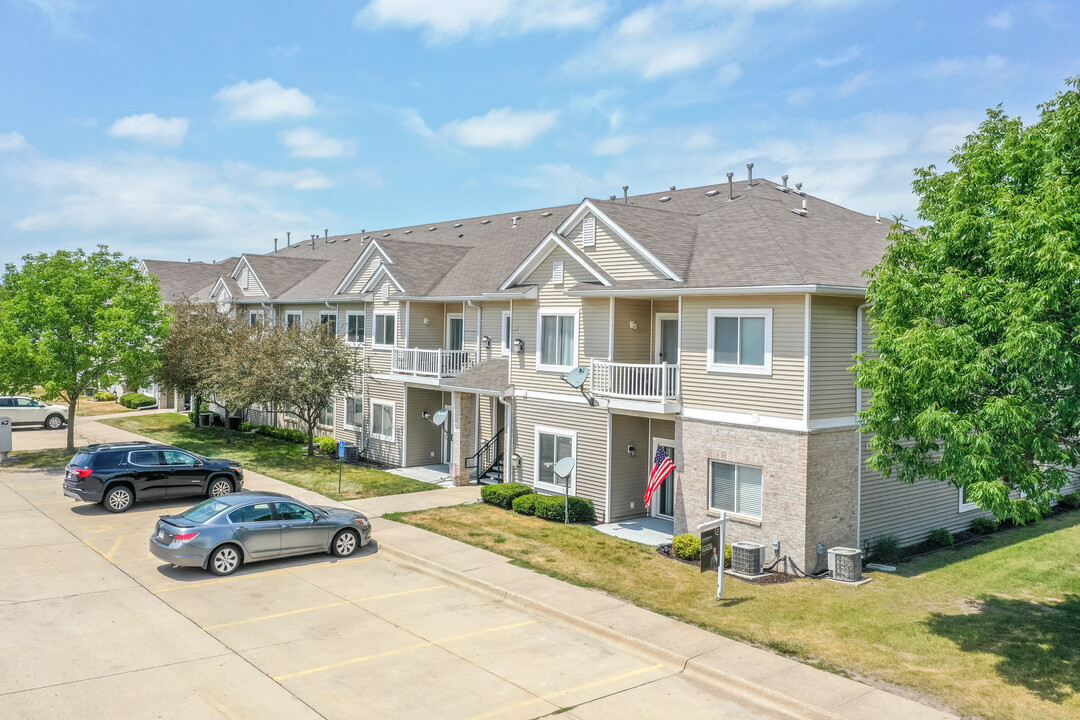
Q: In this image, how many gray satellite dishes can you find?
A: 3